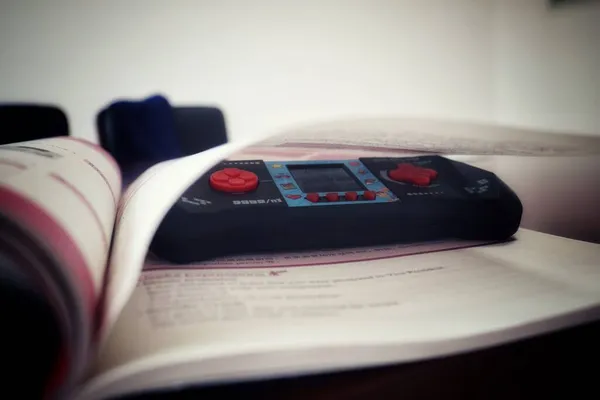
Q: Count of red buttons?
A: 6